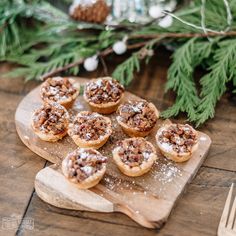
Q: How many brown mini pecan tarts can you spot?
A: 8